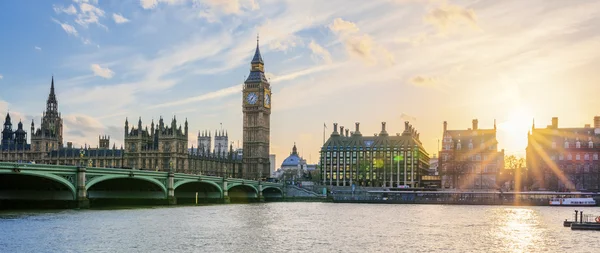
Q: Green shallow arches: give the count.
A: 5